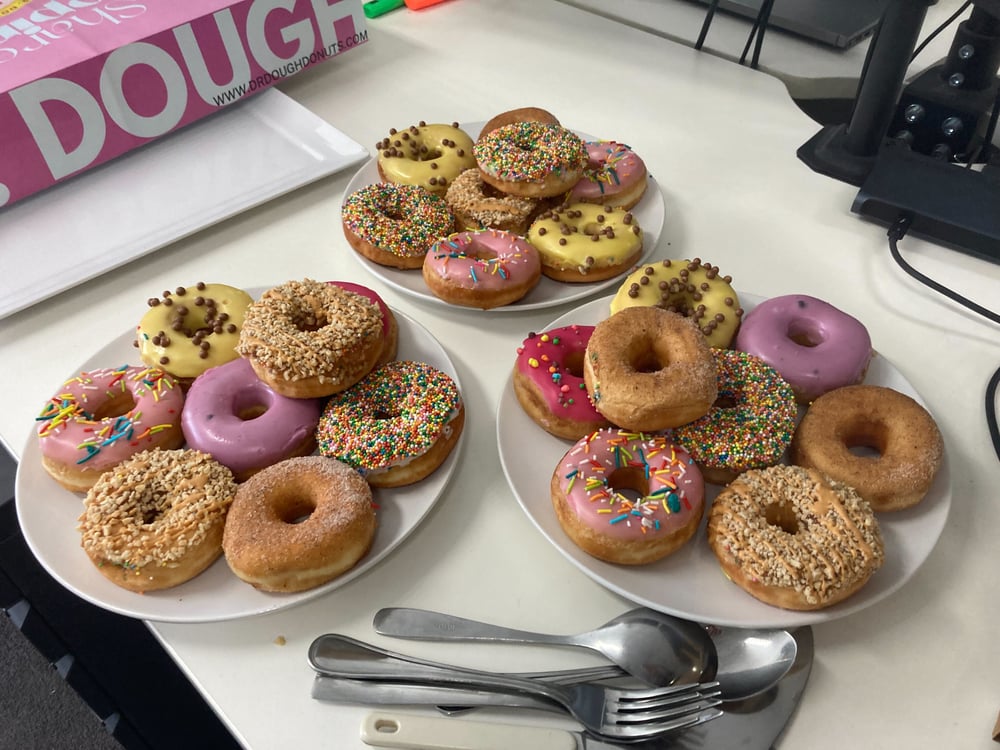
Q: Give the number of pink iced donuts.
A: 6